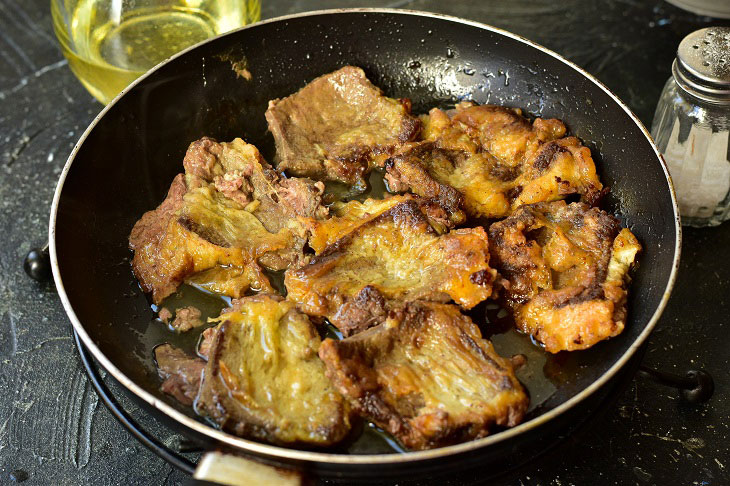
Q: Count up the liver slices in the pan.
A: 7